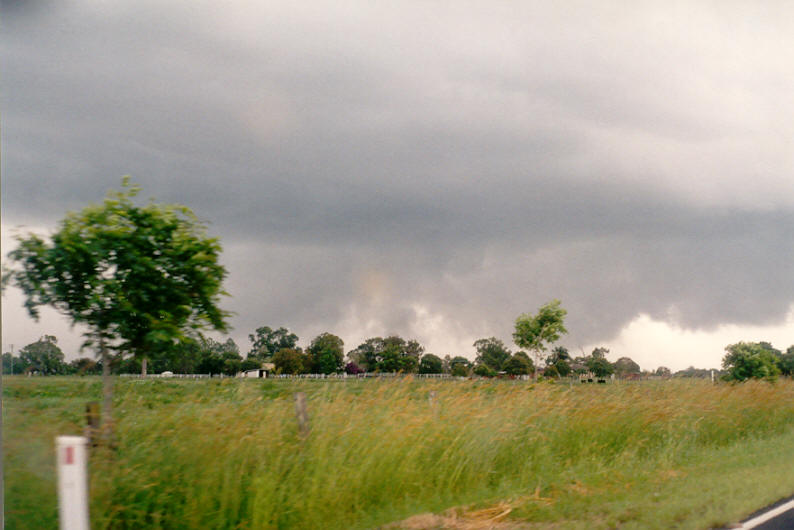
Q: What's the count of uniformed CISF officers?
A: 0